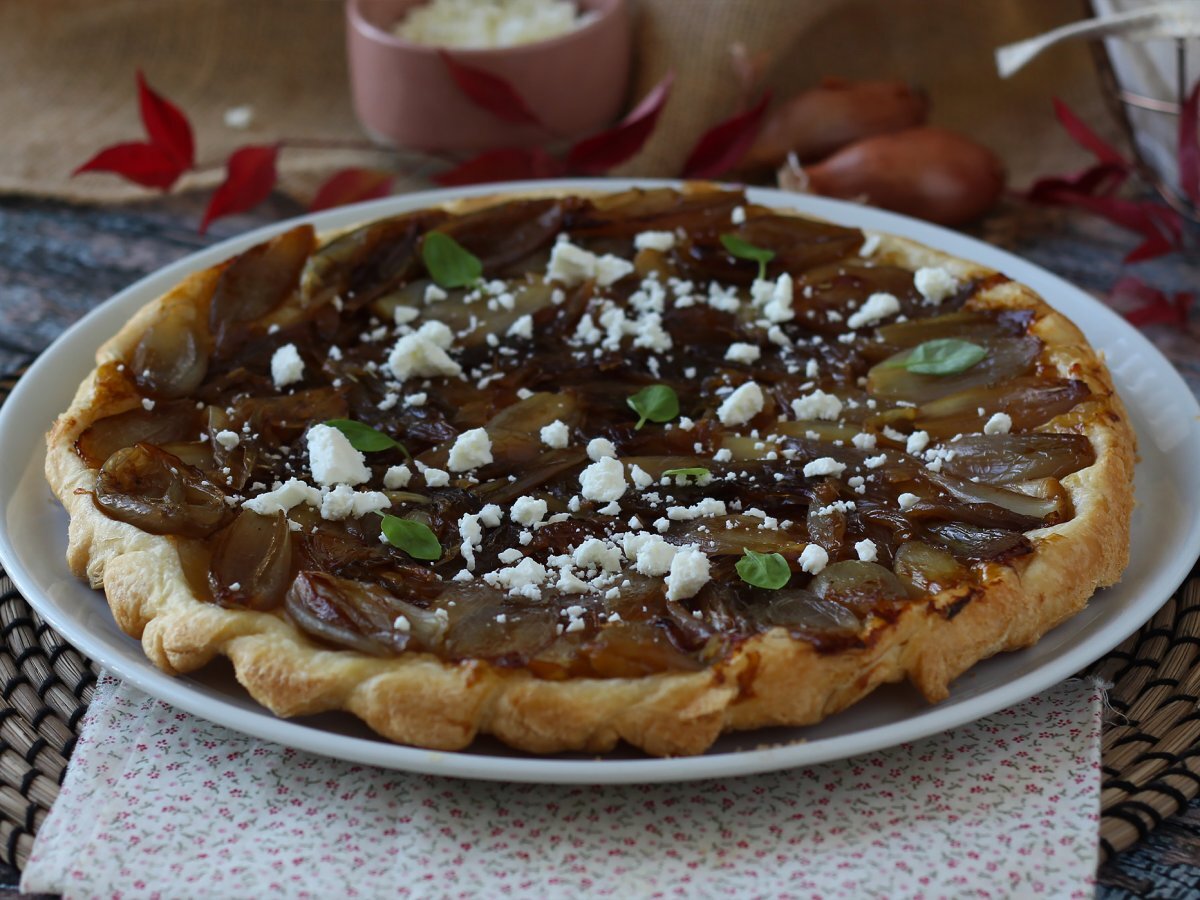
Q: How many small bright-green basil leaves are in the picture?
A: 8